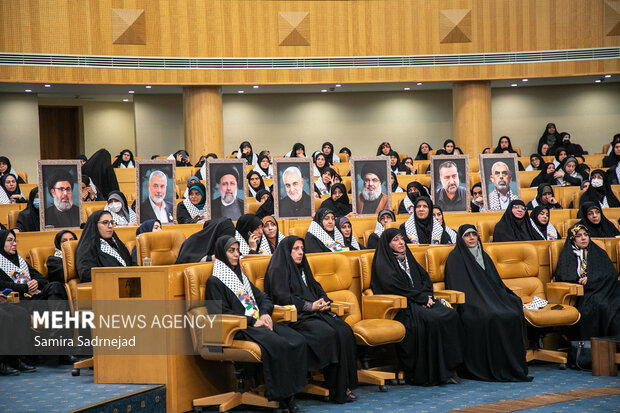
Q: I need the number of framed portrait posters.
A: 7